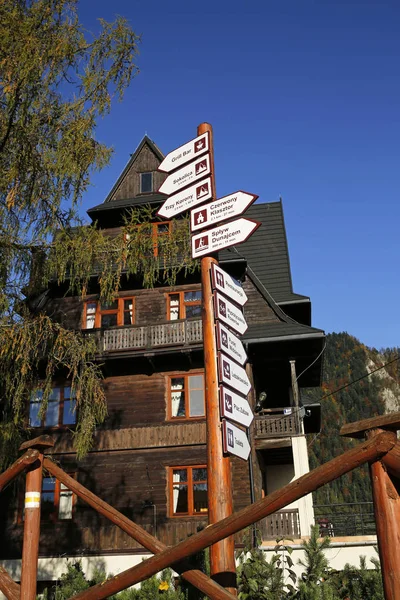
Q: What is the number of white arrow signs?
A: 11